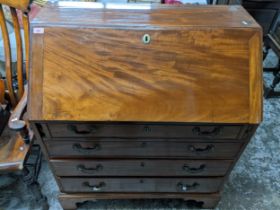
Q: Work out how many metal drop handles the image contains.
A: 8